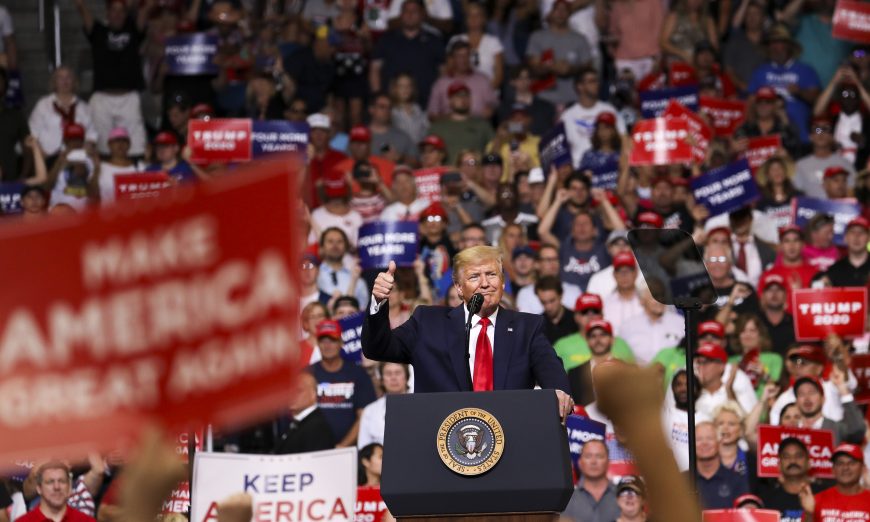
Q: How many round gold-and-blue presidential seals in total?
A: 1